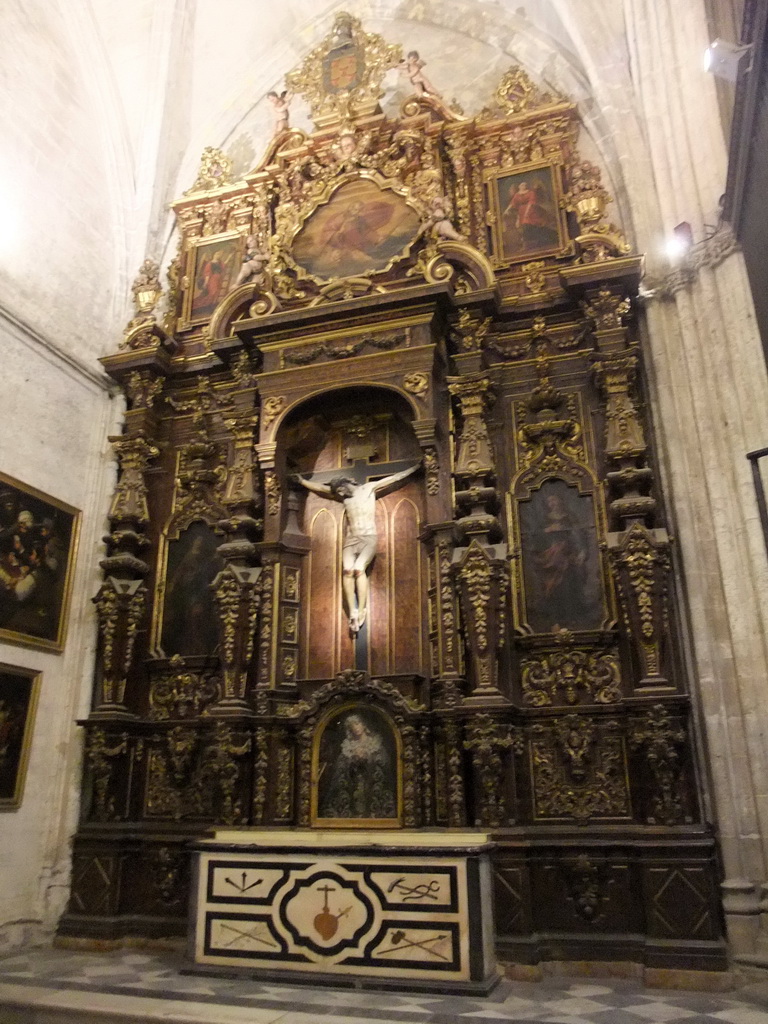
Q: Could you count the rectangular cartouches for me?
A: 4